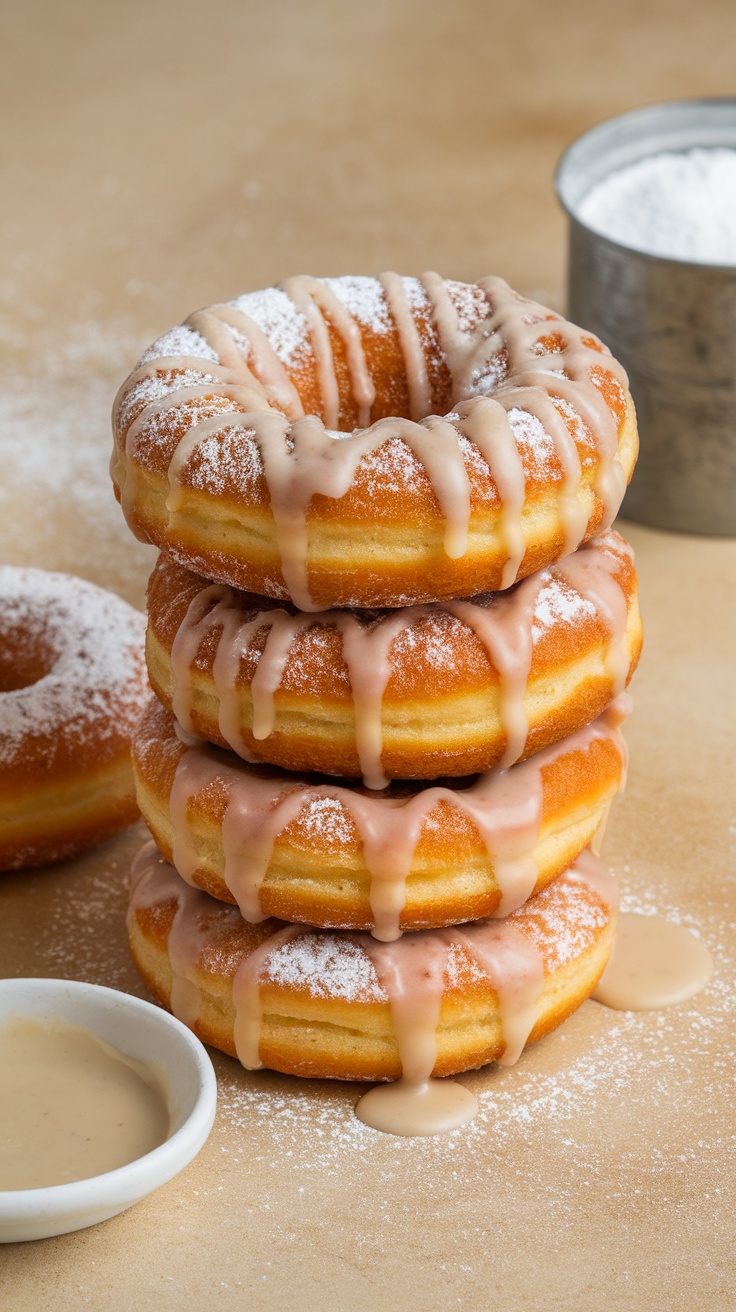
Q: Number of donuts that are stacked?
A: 4